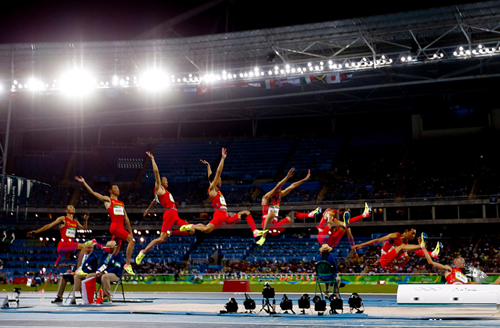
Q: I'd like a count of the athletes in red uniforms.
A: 8